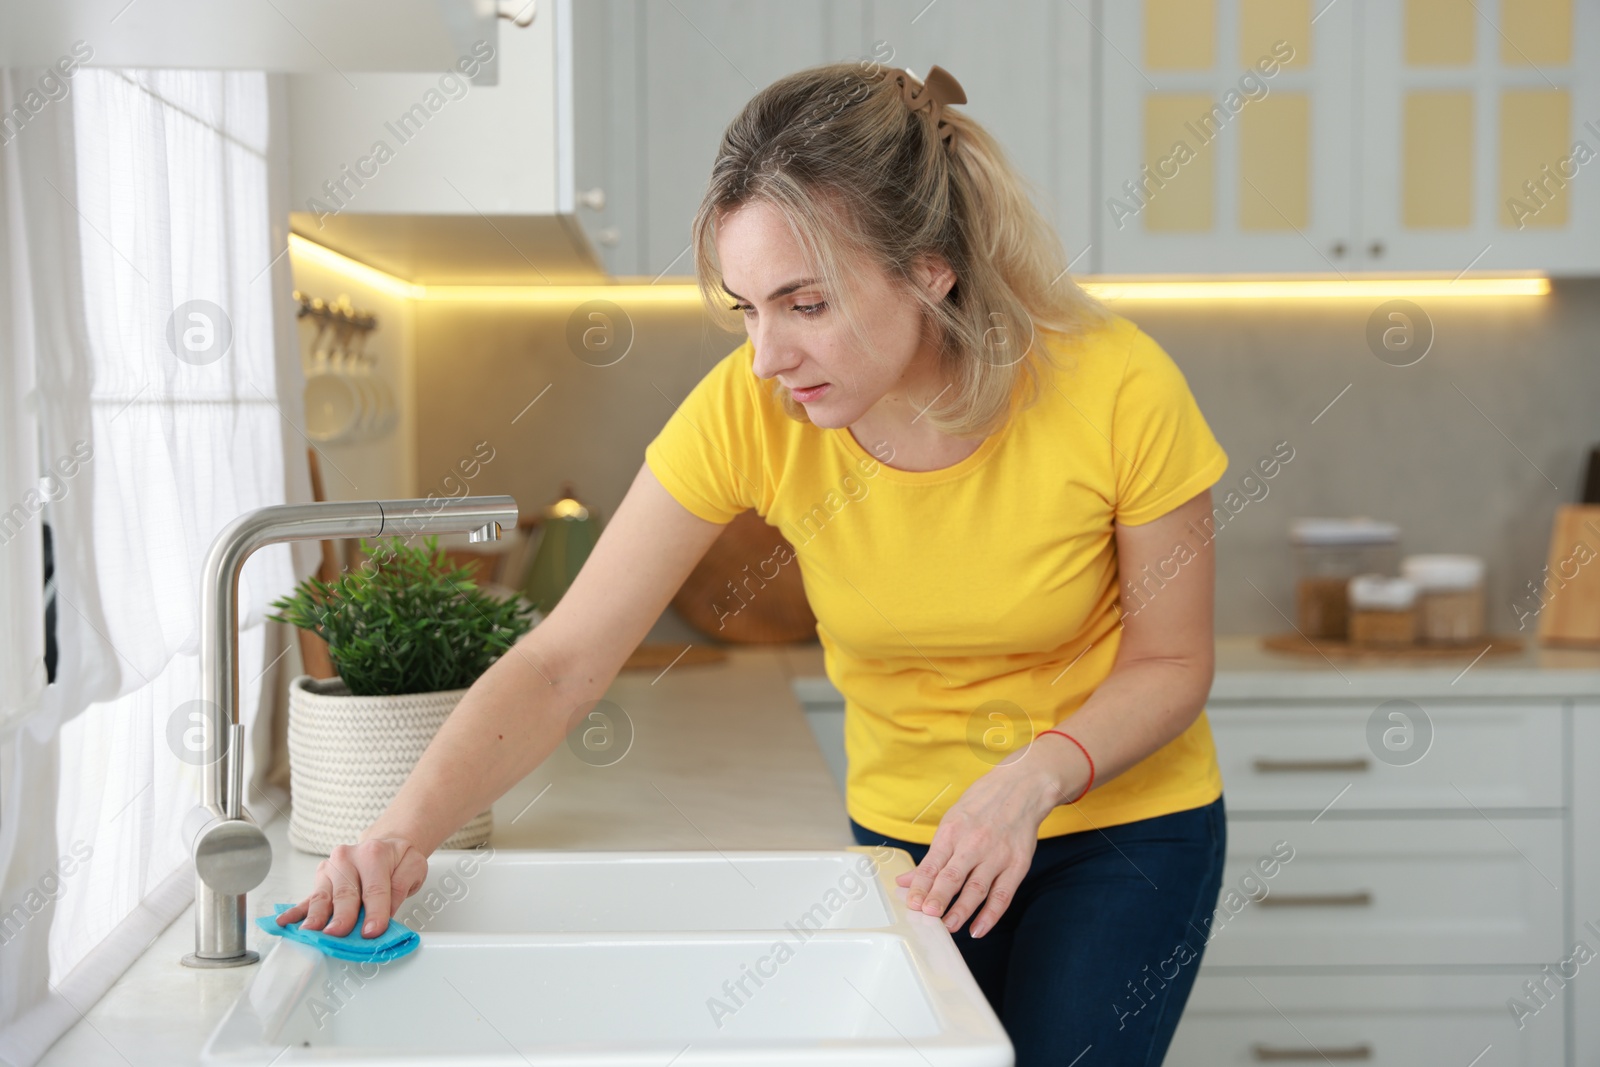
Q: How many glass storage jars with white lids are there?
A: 3